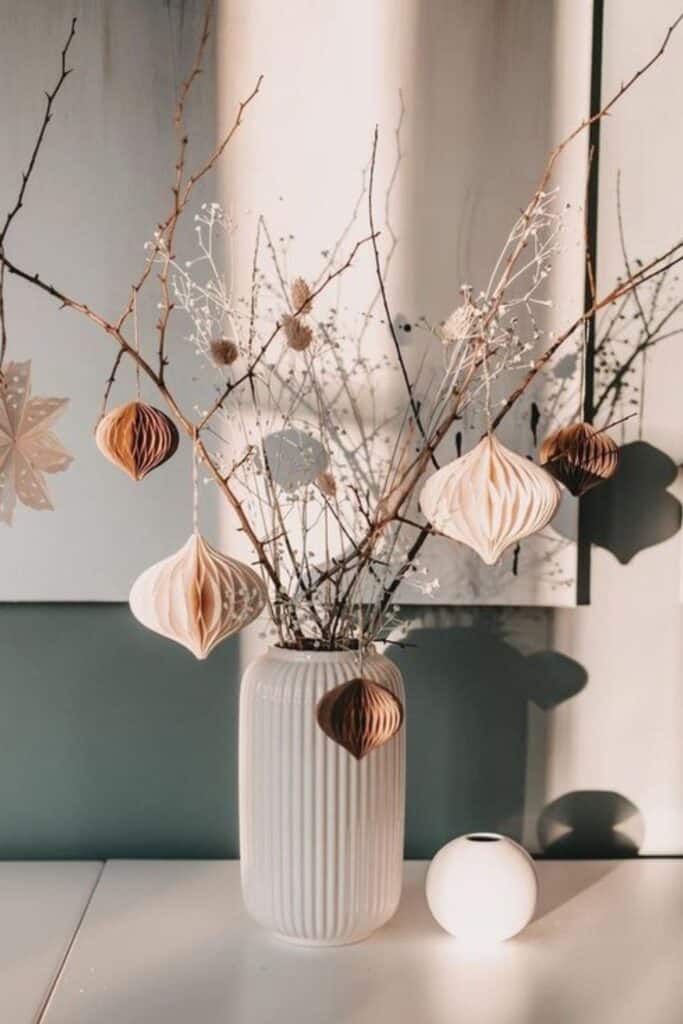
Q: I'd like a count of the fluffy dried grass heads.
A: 5